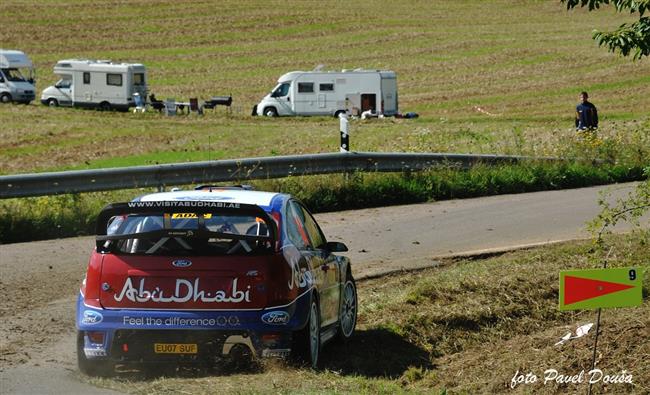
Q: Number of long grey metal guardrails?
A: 1